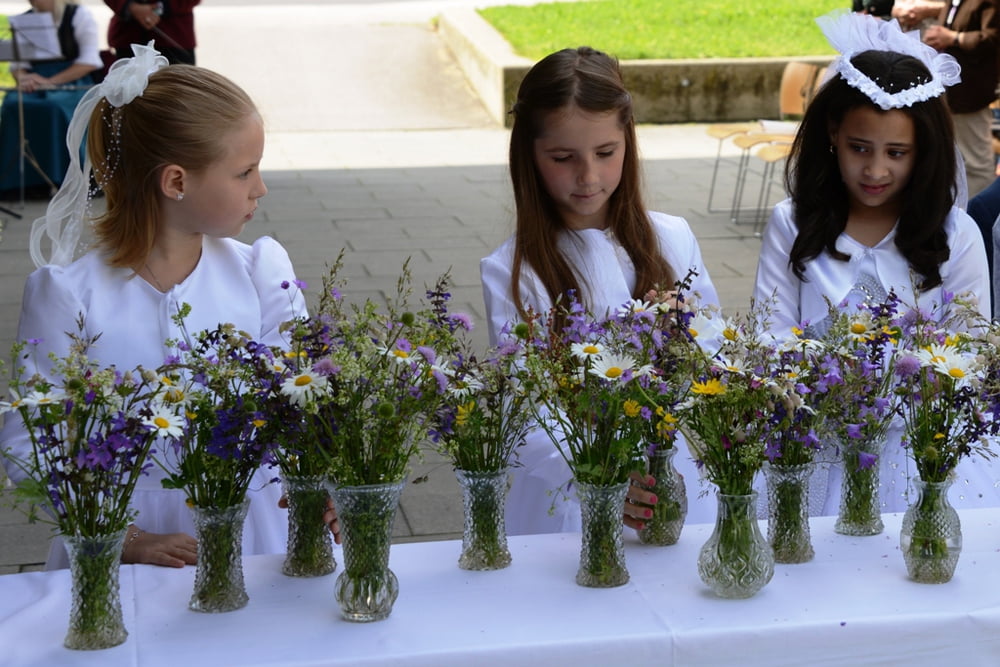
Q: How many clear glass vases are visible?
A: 11